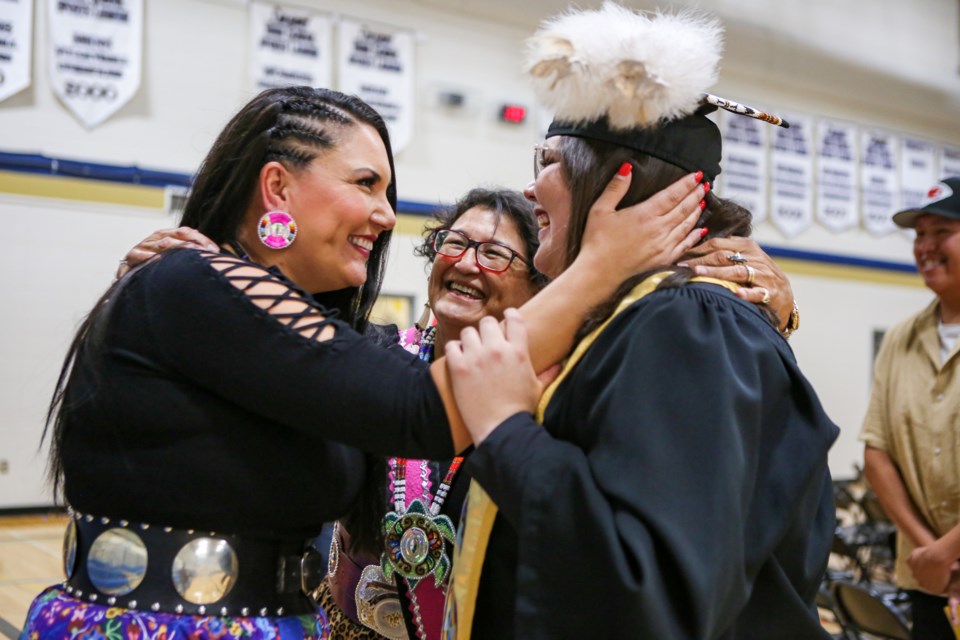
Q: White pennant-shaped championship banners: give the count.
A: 10